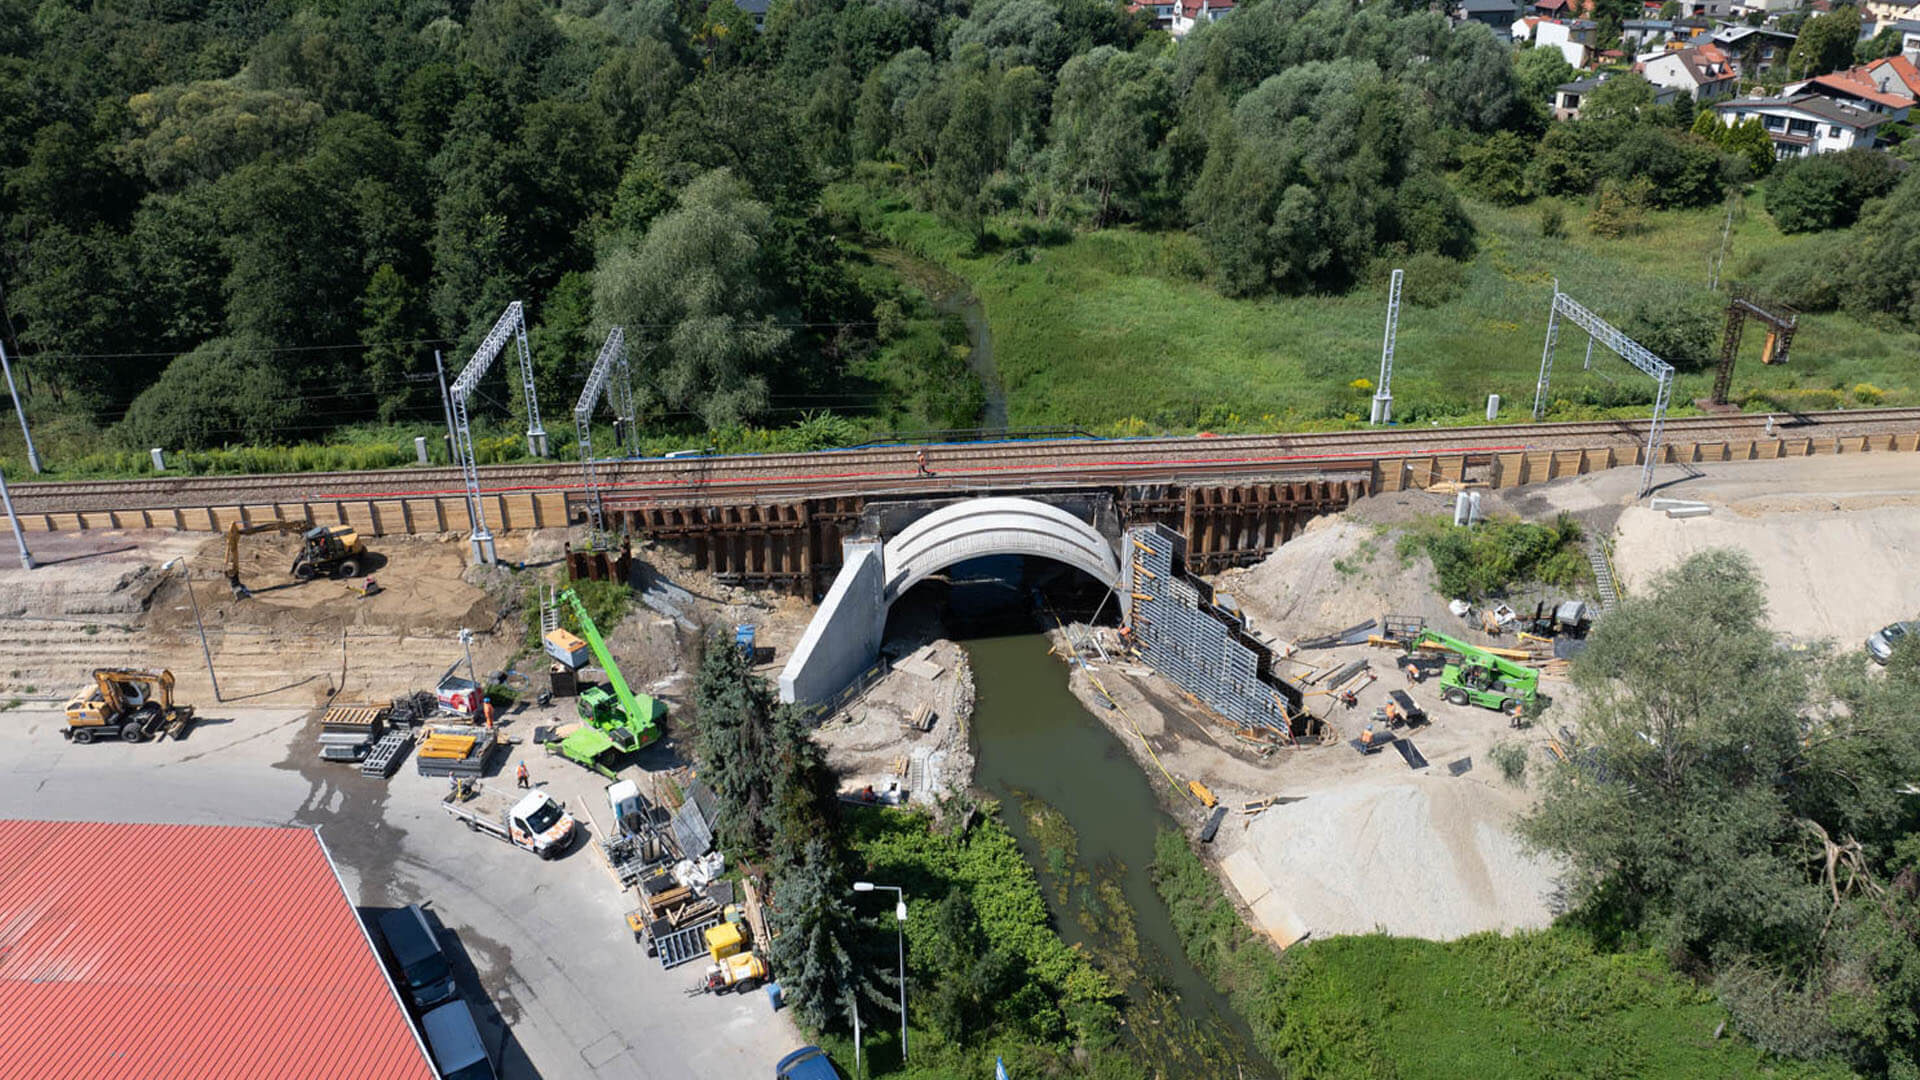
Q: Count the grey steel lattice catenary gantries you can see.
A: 3